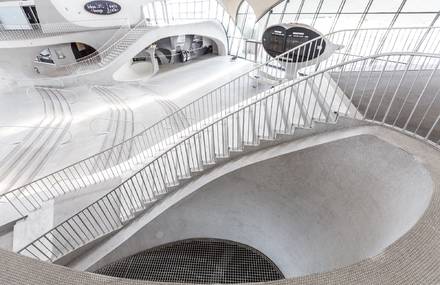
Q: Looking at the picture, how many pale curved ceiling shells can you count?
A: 2